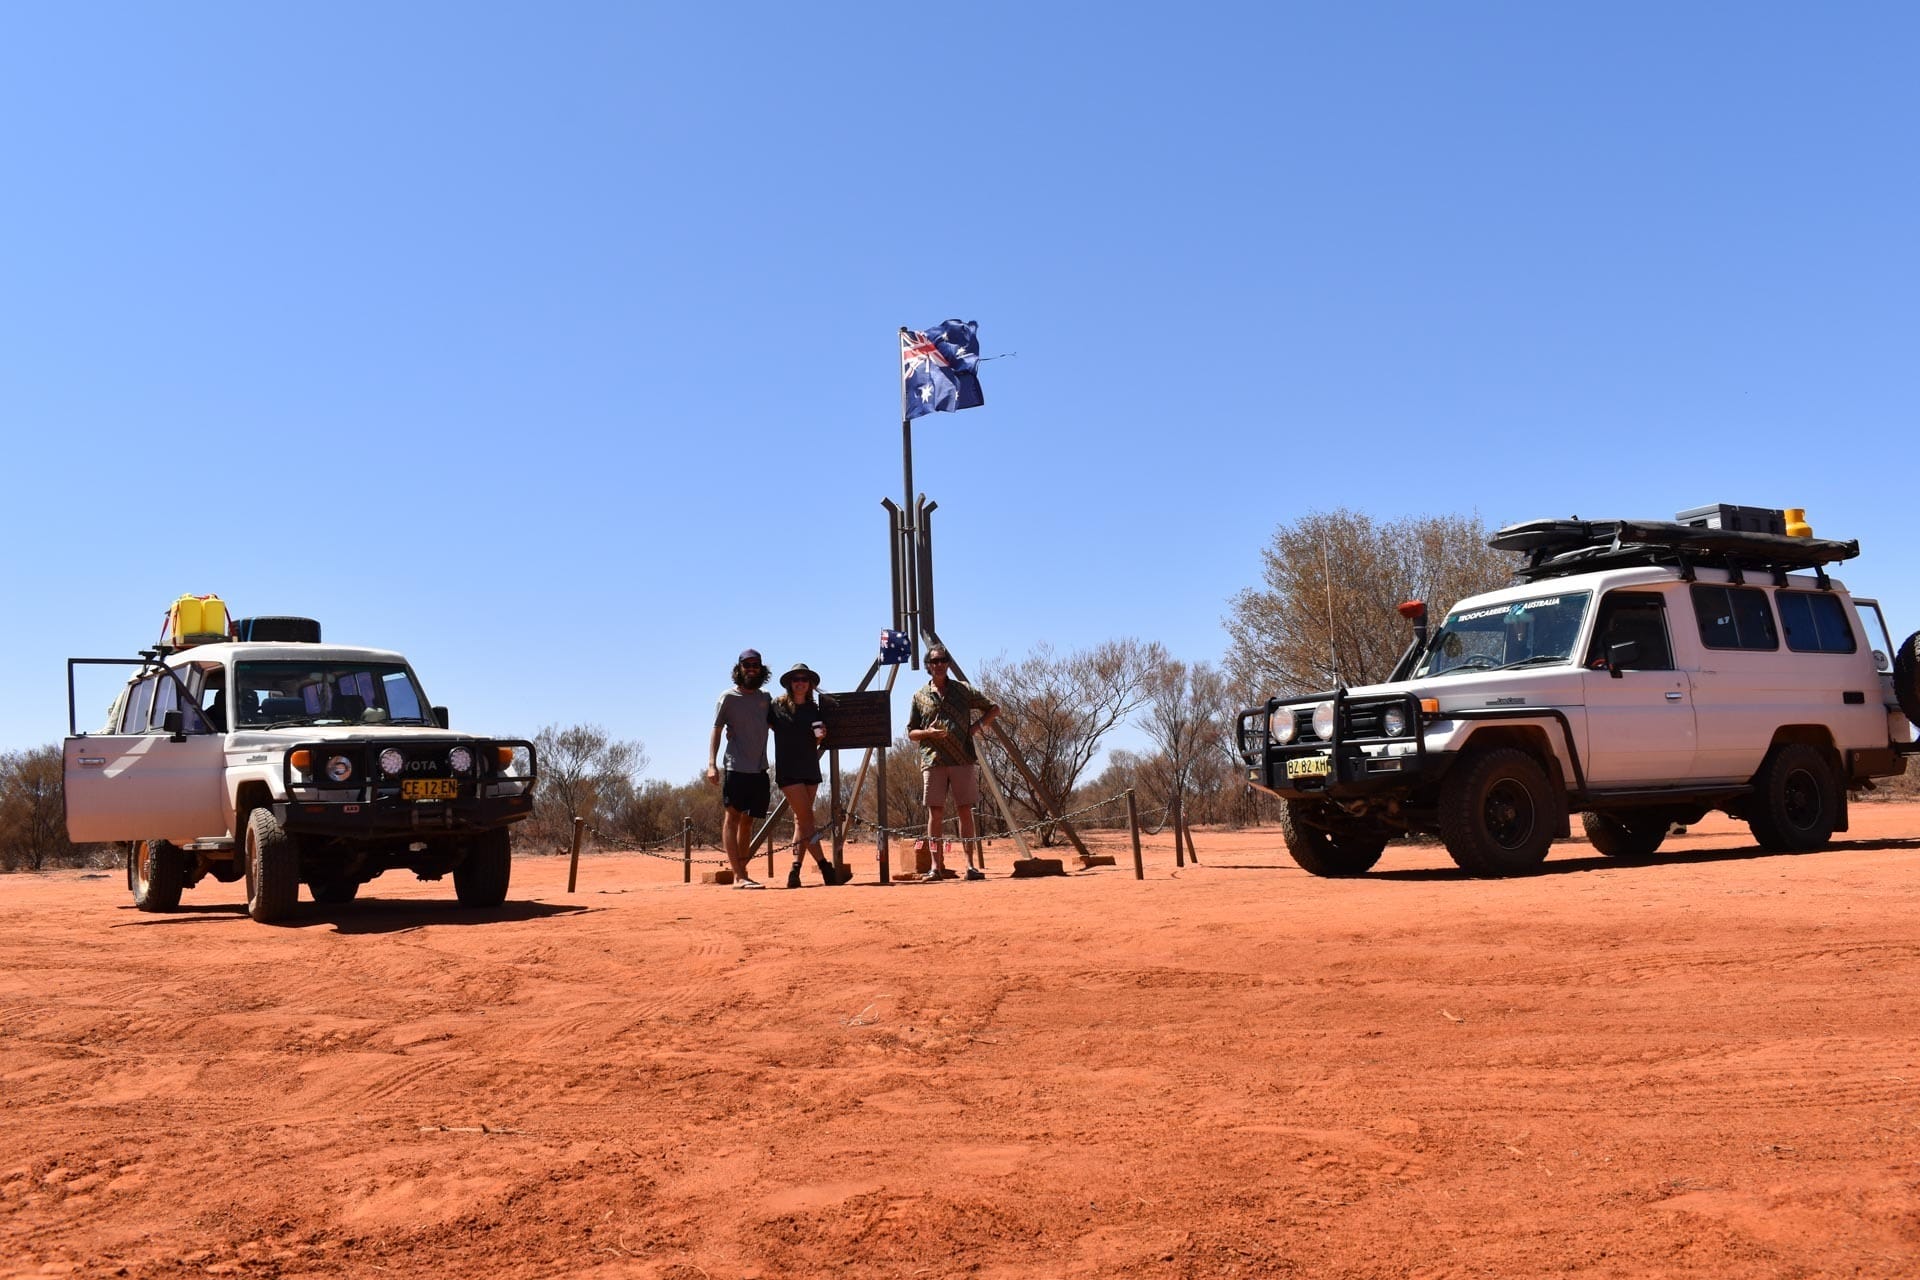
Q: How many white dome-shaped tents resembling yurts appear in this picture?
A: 0